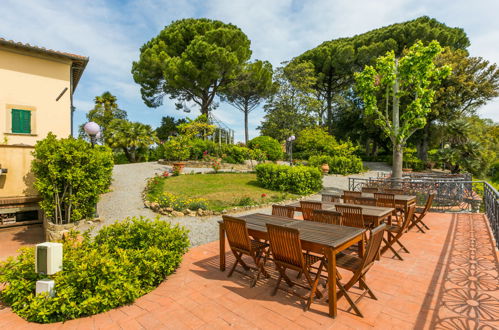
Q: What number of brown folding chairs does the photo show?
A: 15